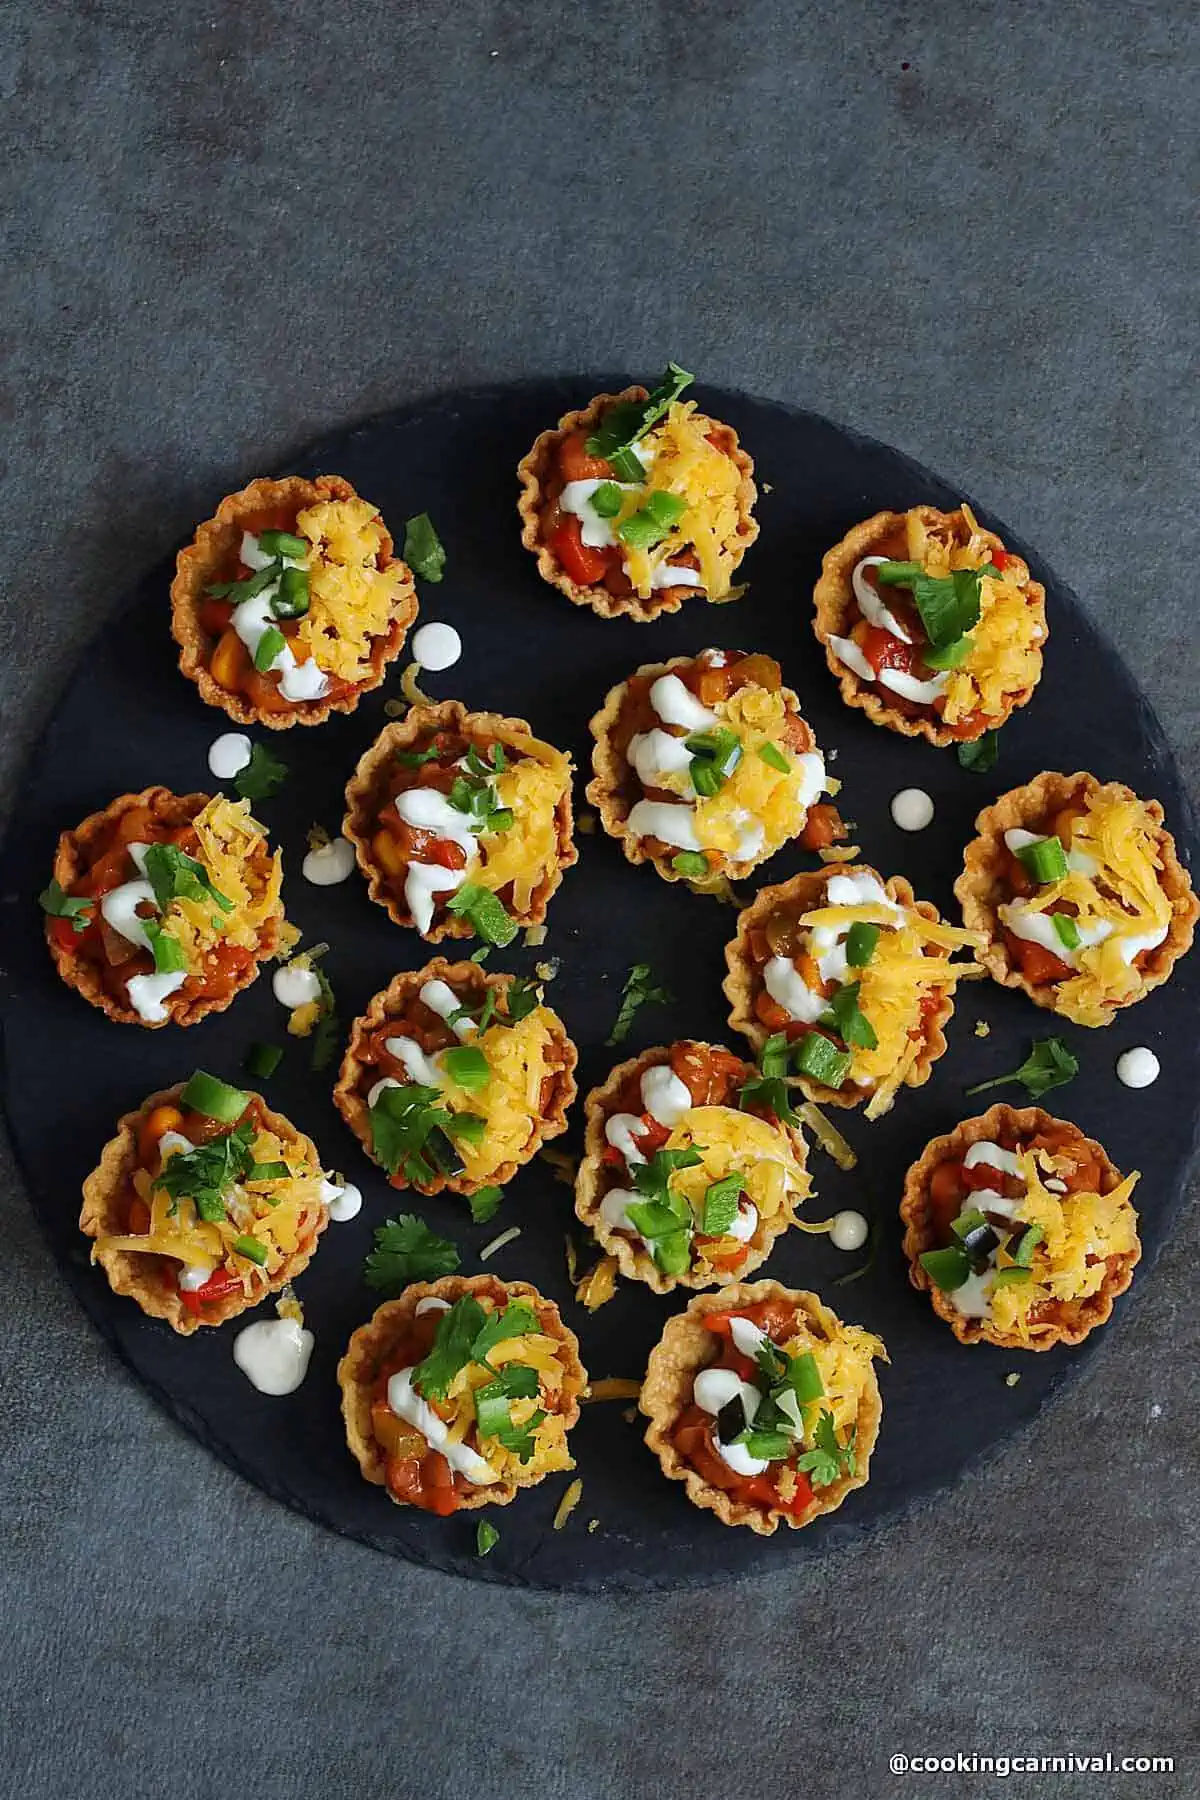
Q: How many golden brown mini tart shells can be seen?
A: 14